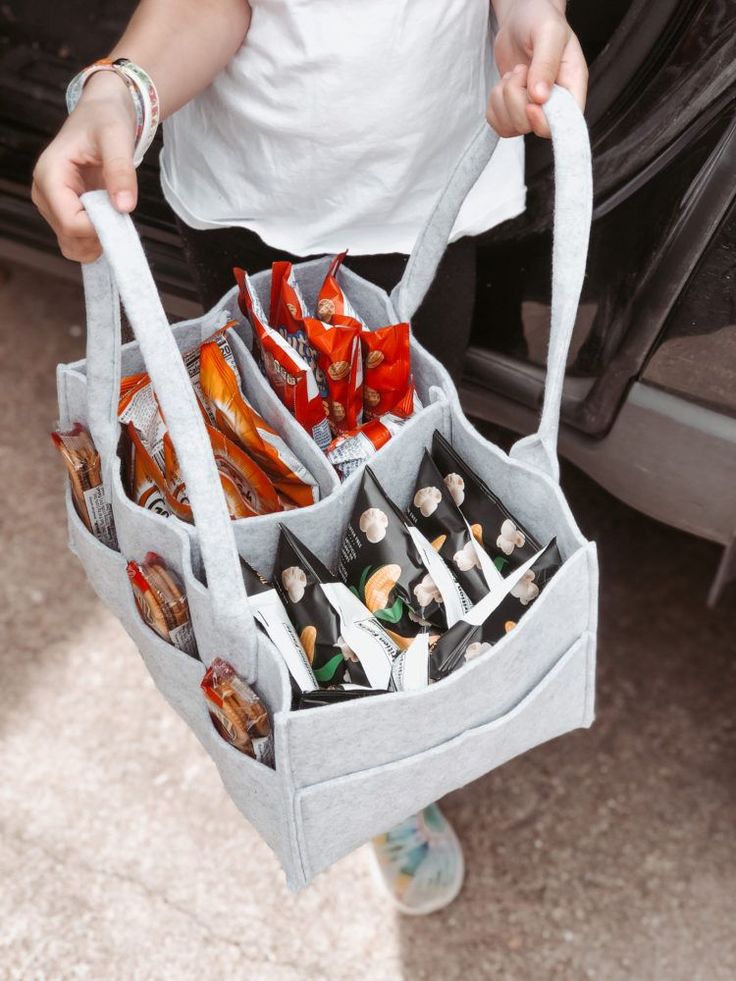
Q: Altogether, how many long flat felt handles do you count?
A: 2